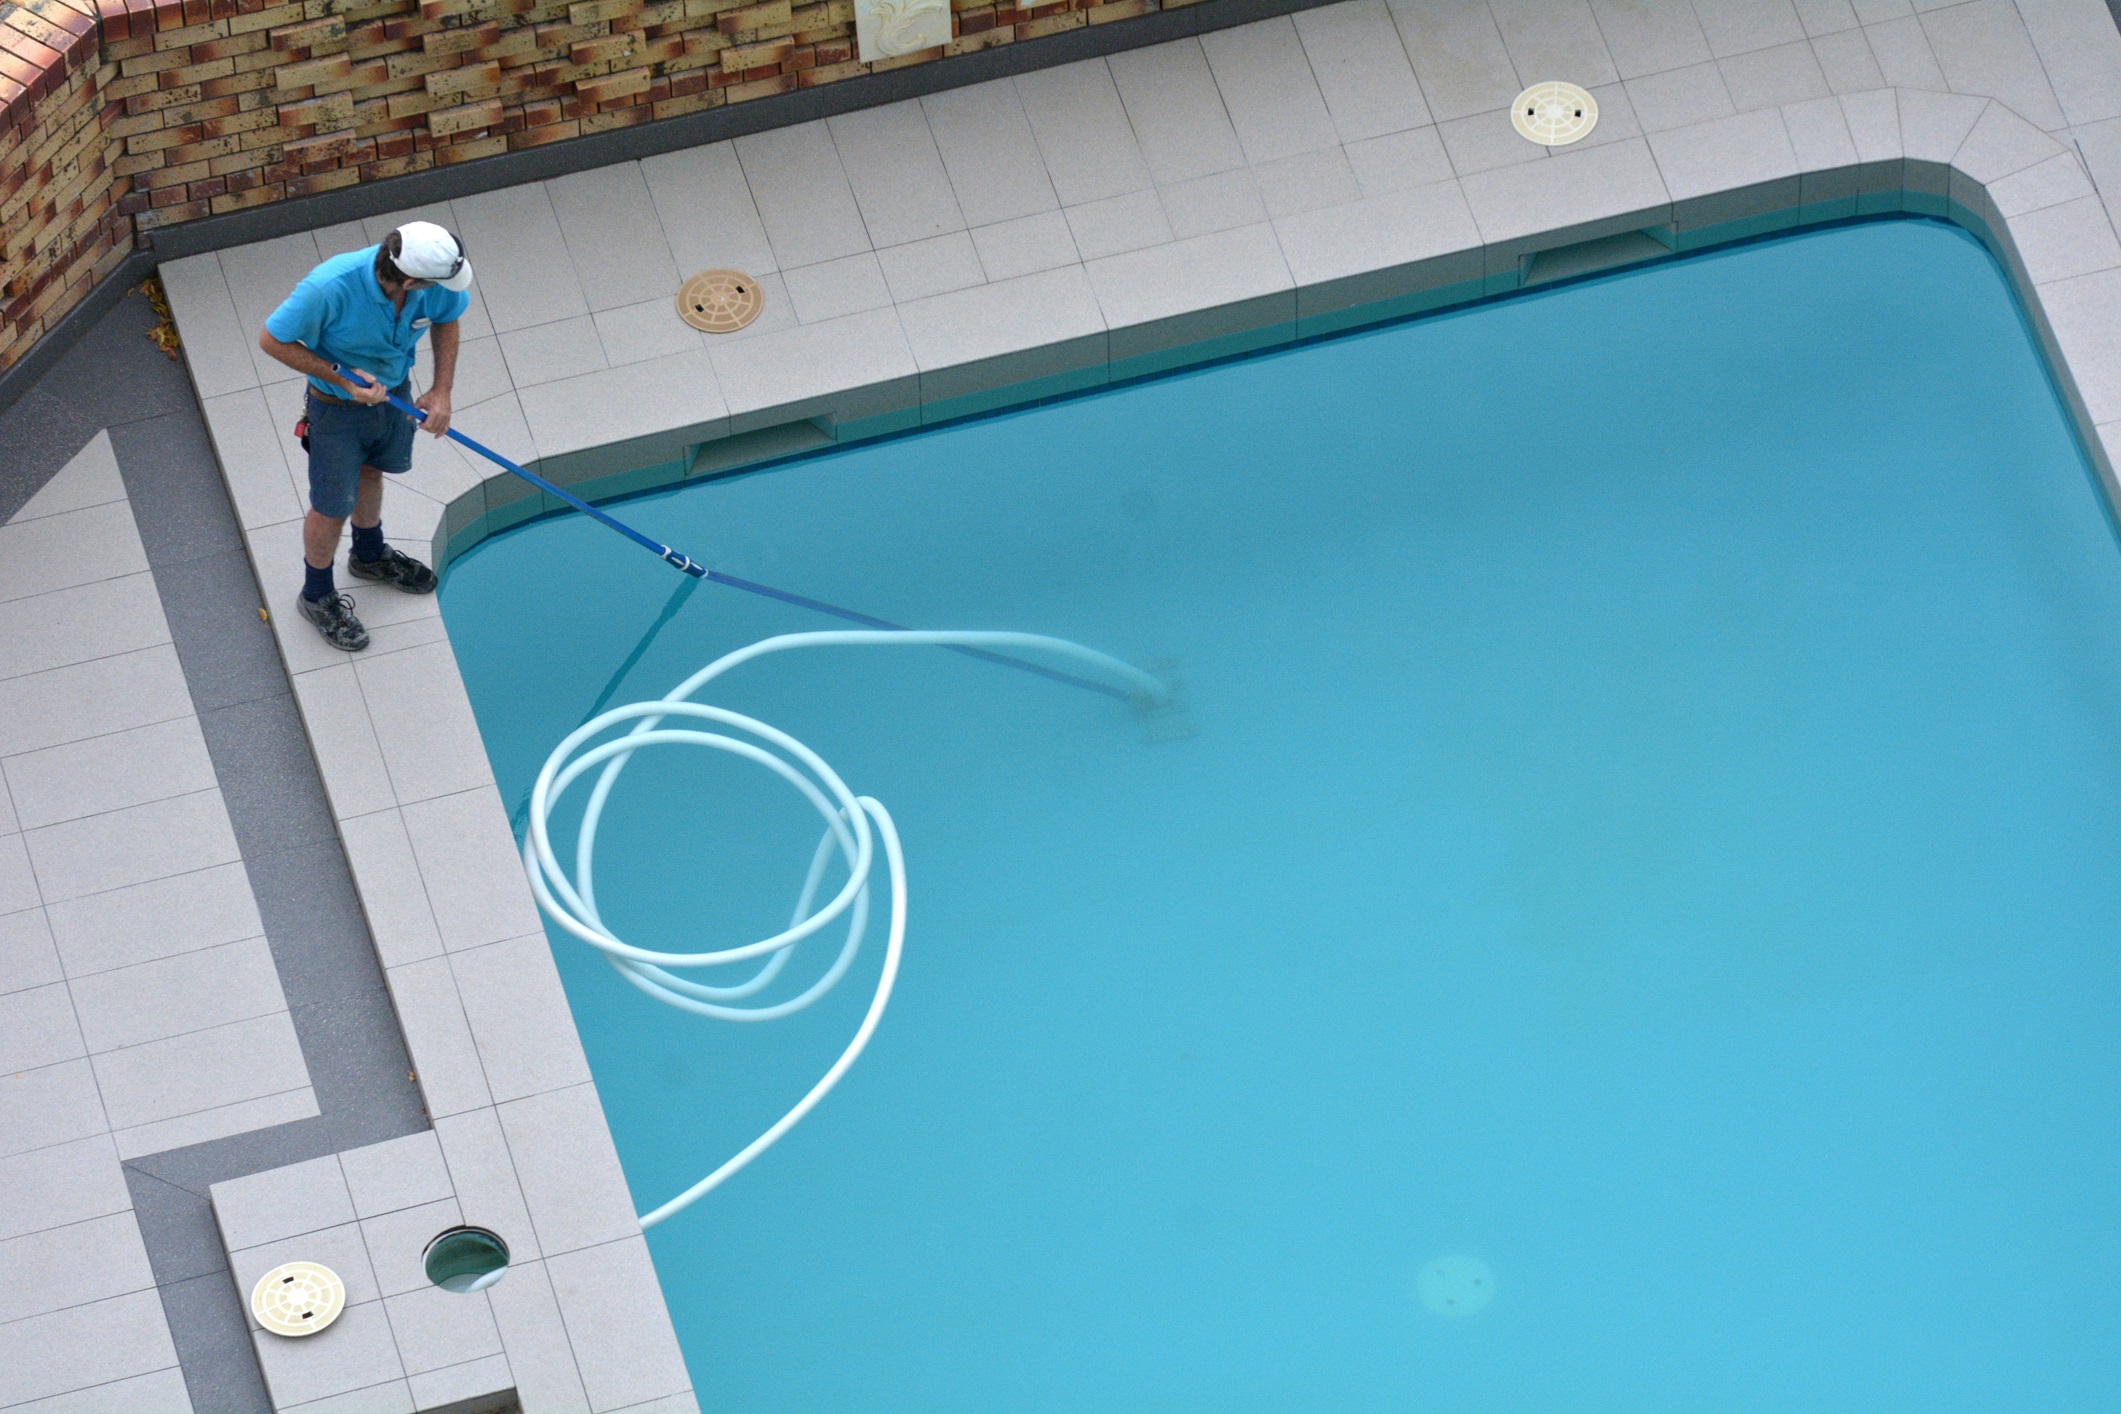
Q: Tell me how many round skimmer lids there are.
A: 3